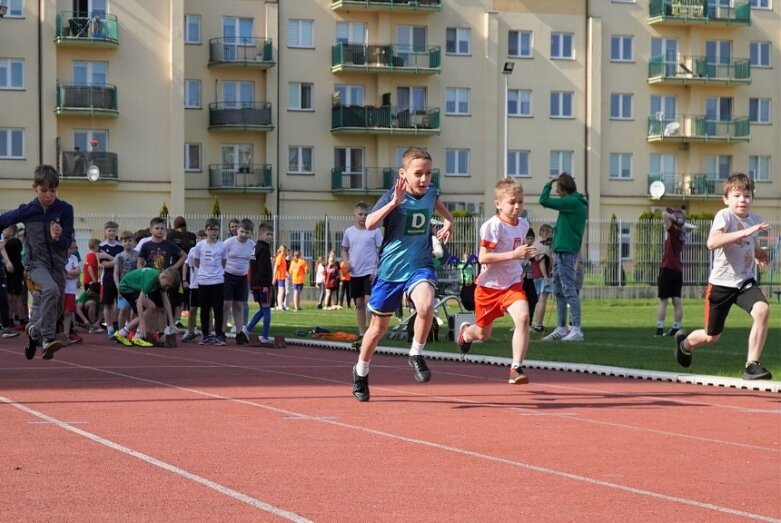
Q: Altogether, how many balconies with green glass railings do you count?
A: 14